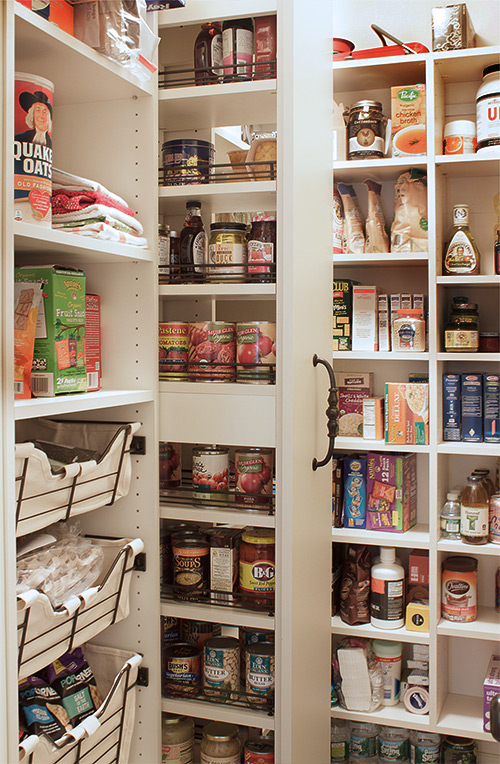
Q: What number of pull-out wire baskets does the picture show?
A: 3